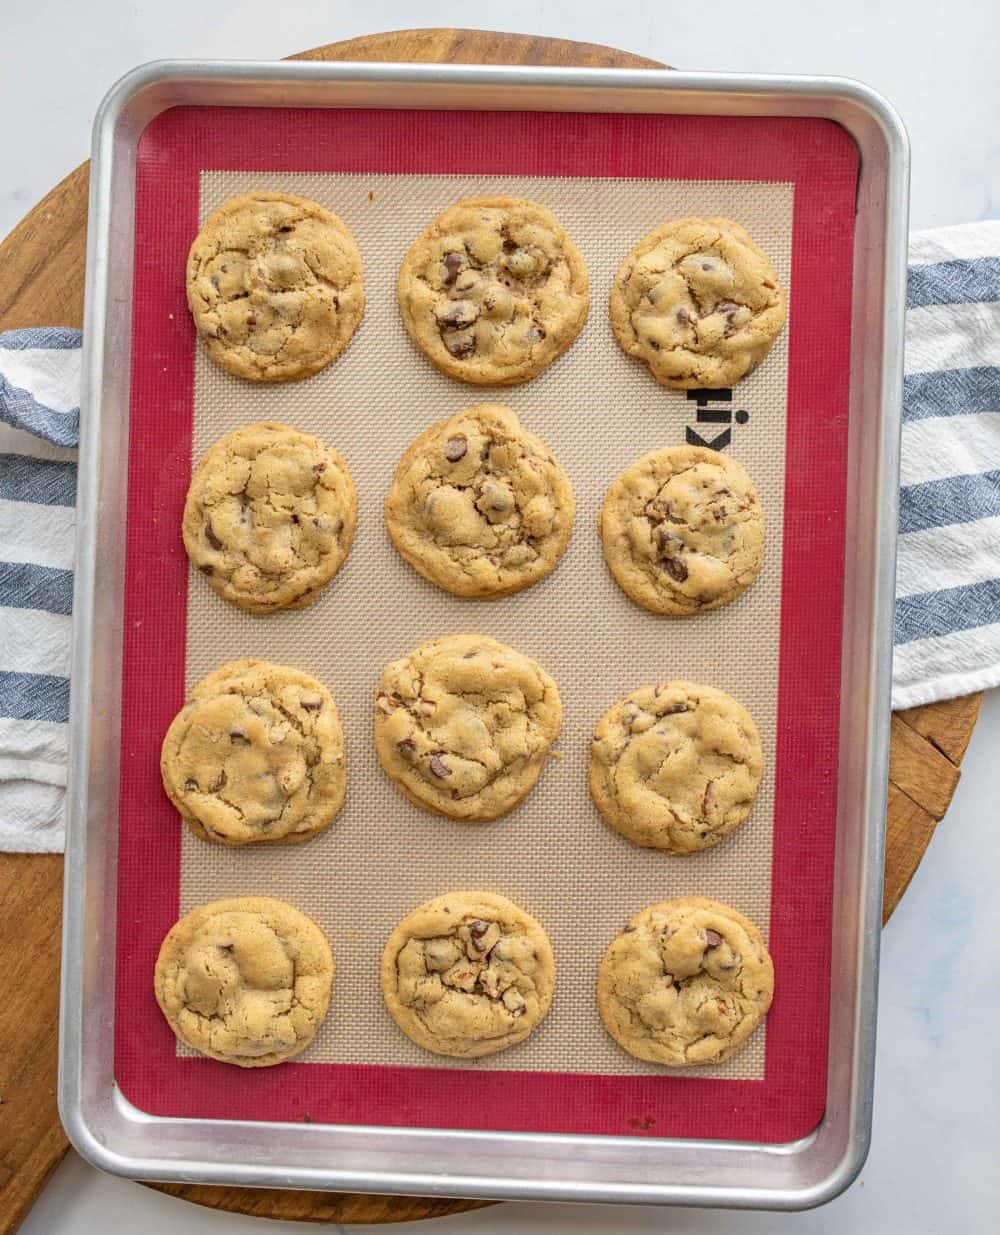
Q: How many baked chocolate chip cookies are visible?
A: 12